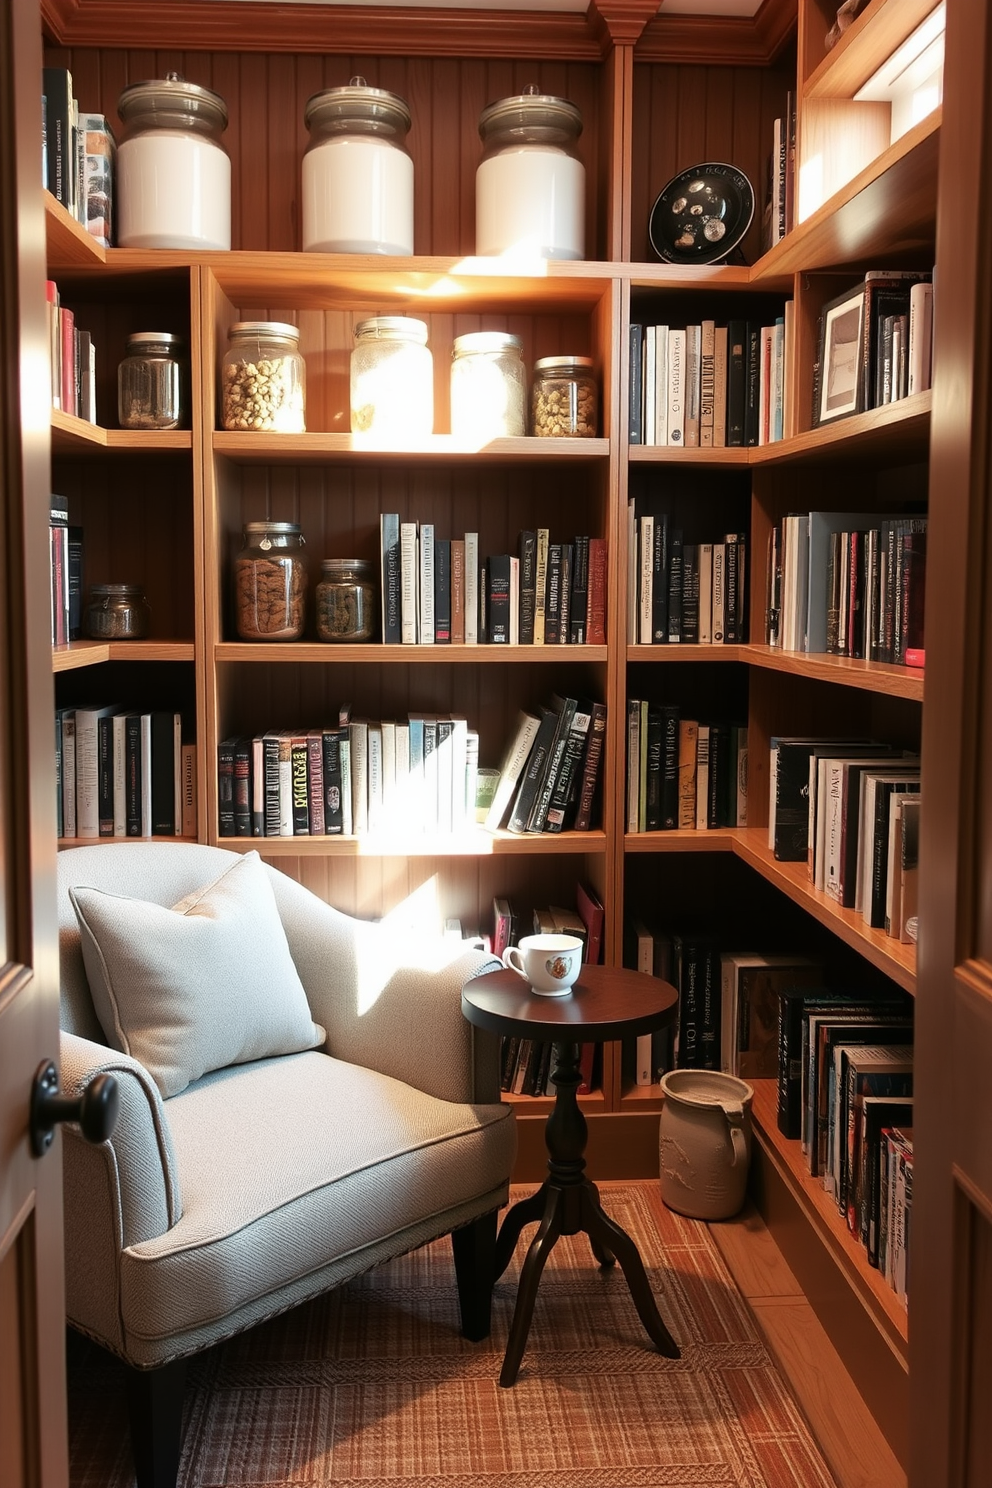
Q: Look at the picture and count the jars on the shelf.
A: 11